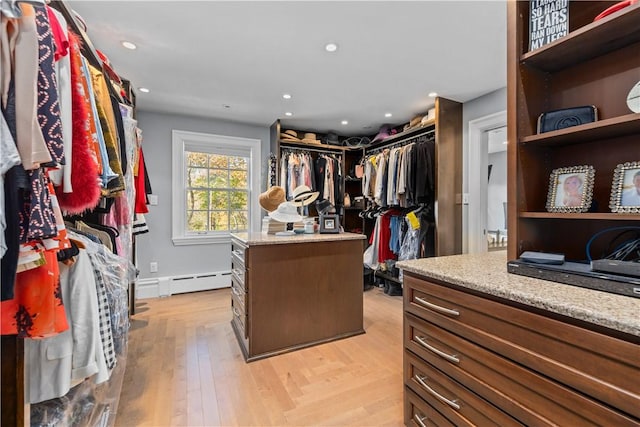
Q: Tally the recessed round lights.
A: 8